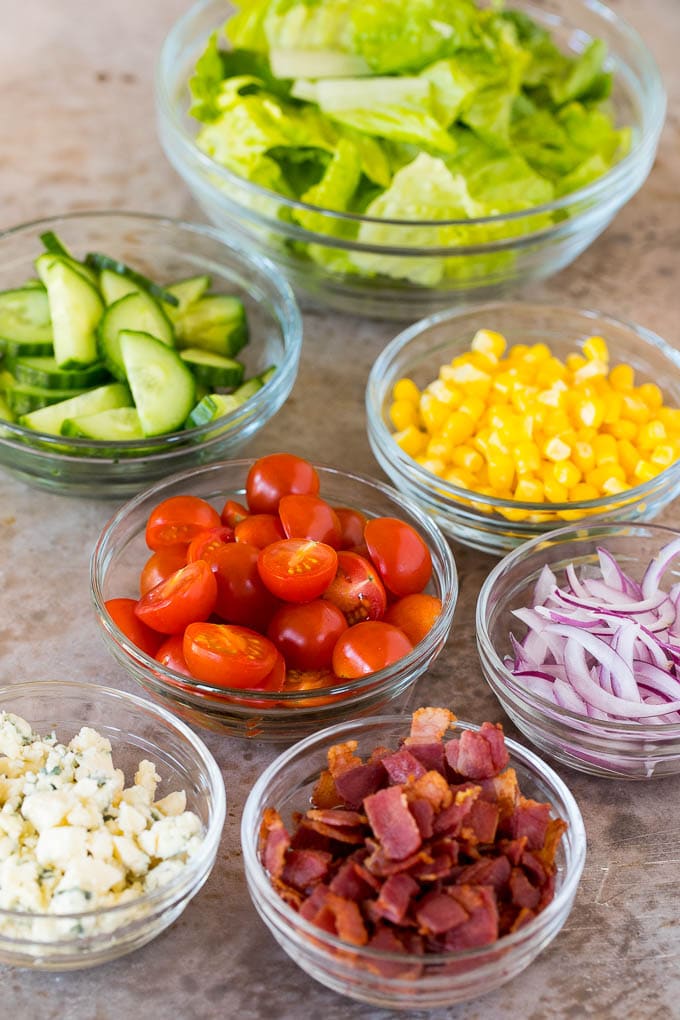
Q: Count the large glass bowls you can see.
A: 1